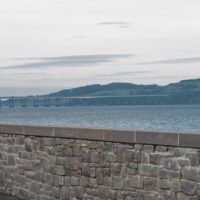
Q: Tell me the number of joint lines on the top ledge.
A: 6